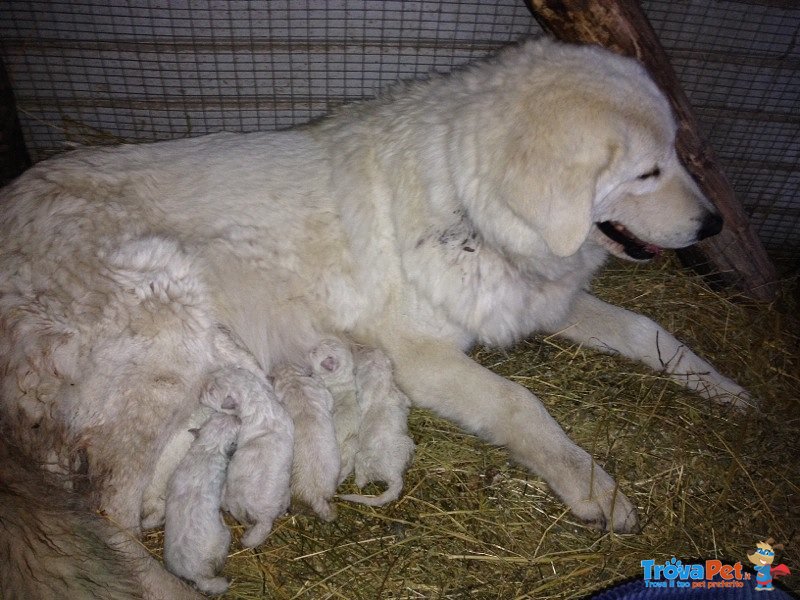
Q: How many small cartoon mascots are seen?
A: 1